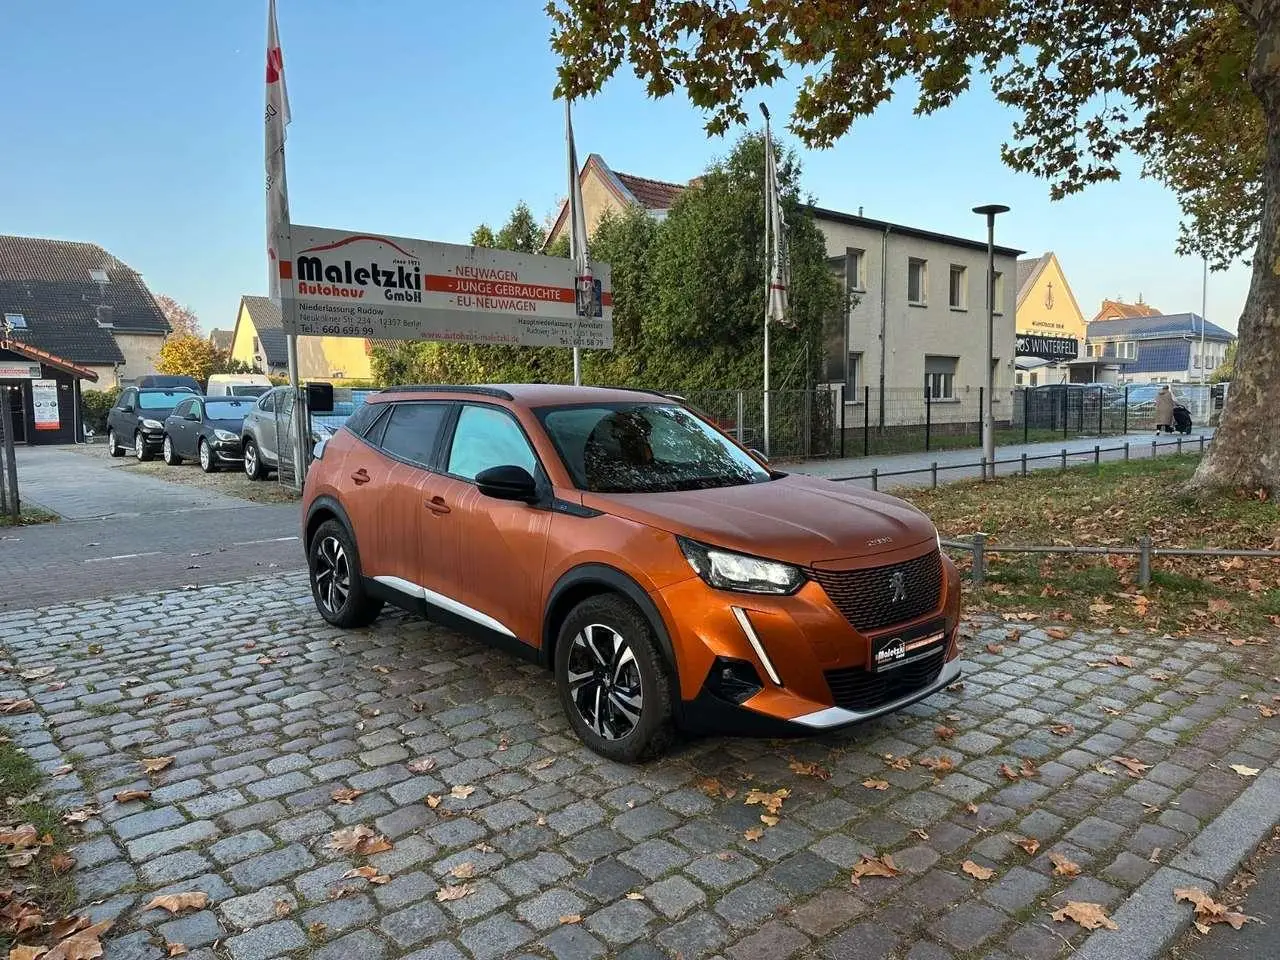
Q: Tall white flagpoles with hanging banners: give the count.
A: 3